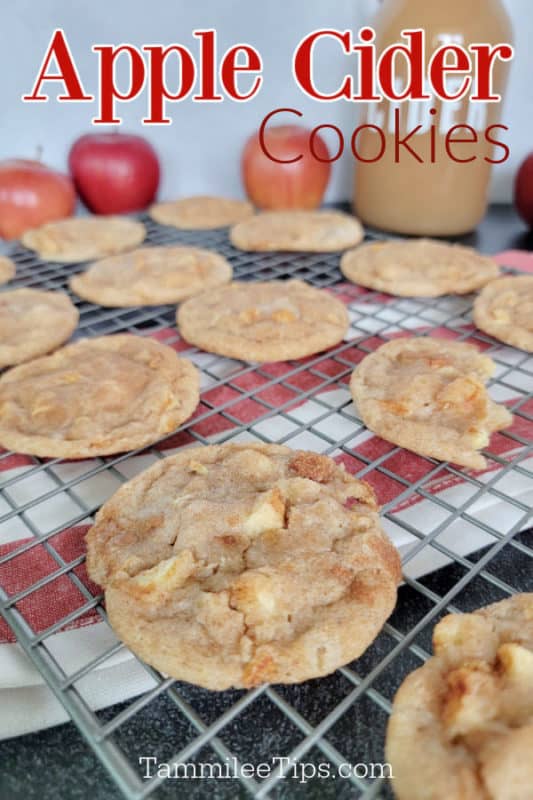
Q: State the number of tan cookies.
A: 13